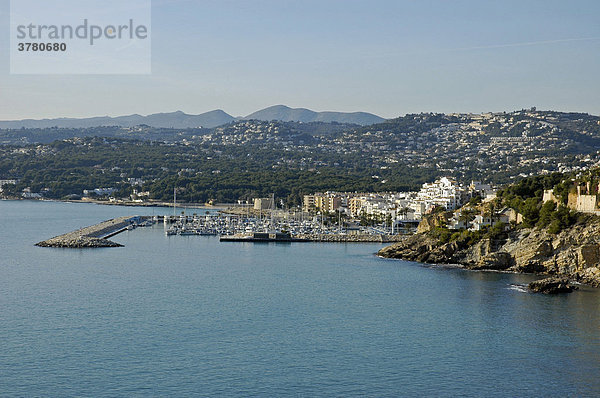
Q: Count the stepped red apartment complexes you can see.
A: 0